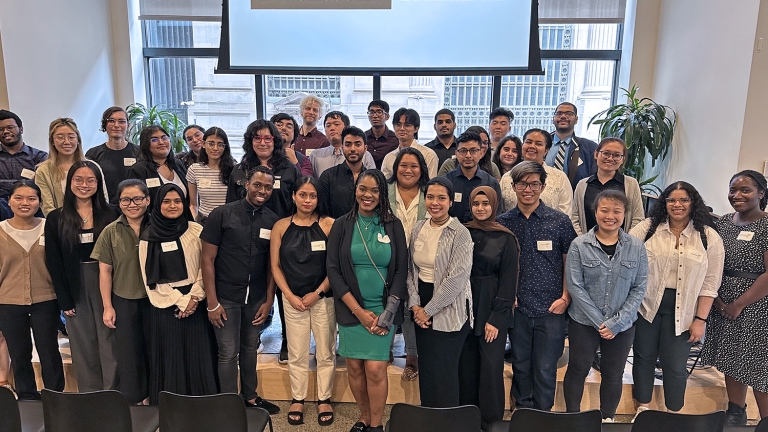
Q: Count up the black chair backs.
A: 7